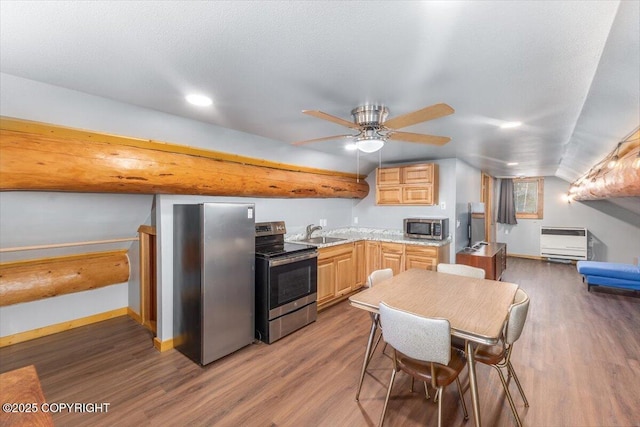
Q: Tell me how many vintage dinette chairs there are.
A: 4